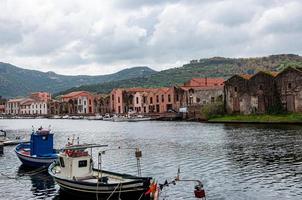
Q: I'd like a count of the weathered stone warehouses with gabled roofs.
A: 3